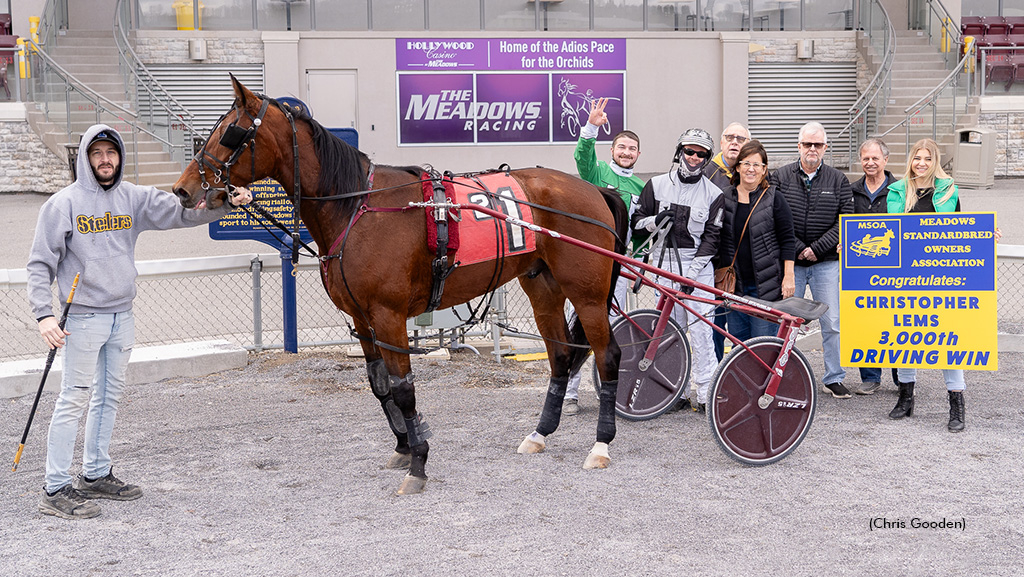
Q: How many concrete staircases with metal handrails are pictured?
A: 2